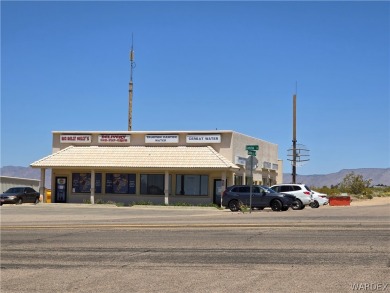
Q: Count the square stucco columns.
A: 4